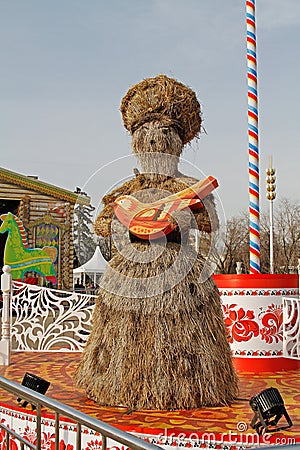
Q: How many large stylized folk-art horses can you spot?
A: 1